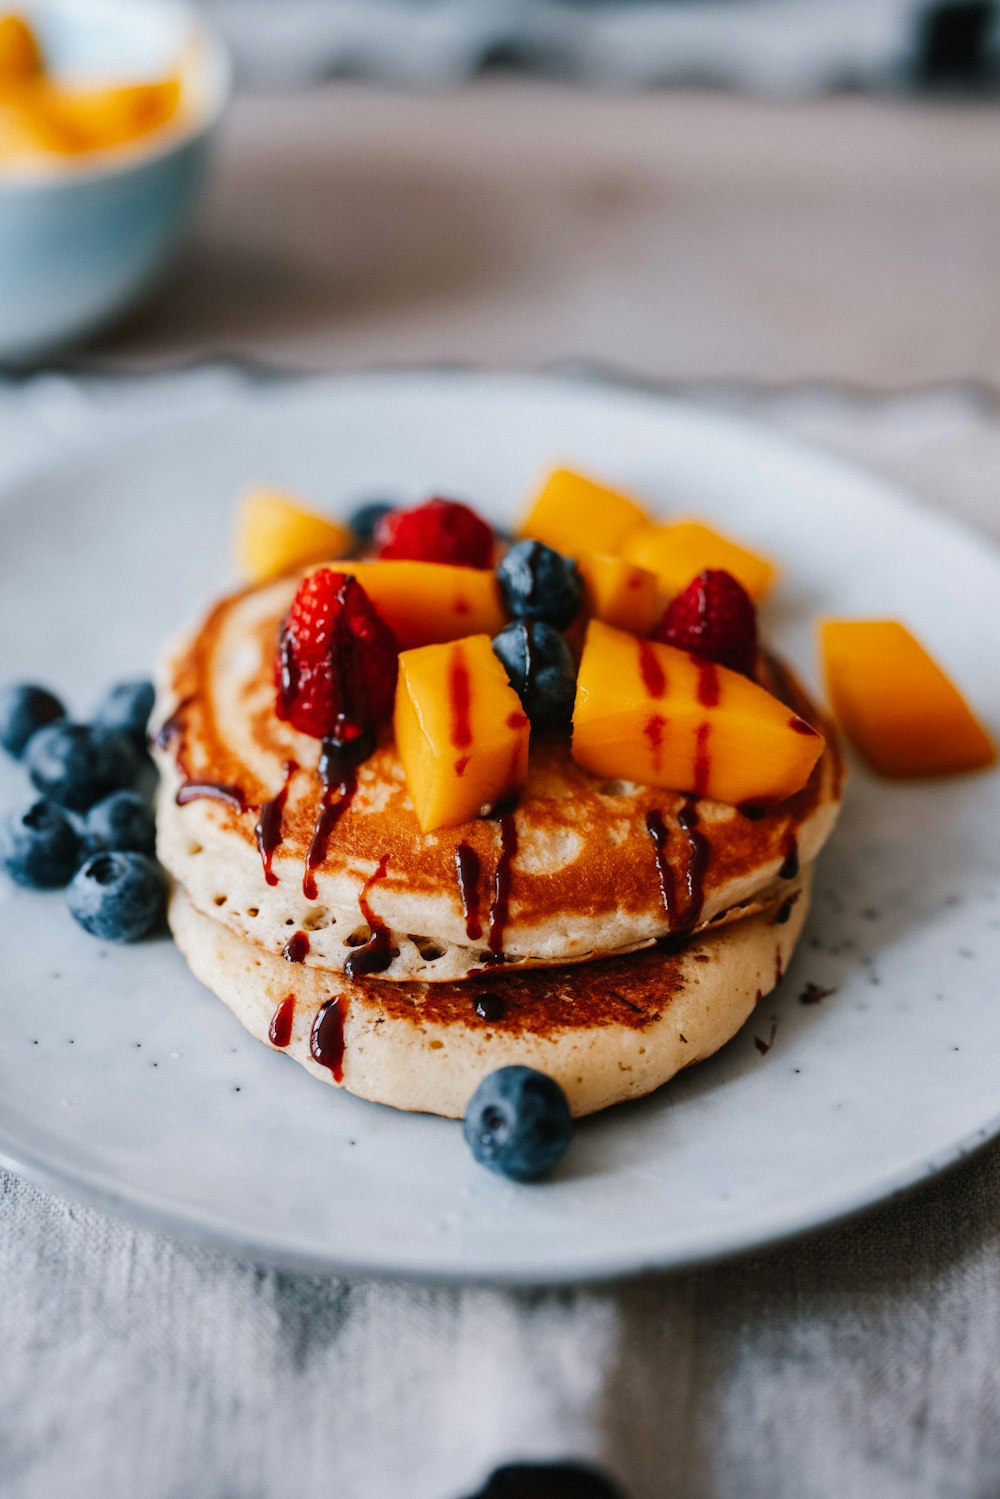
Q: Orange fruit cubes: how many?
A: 8